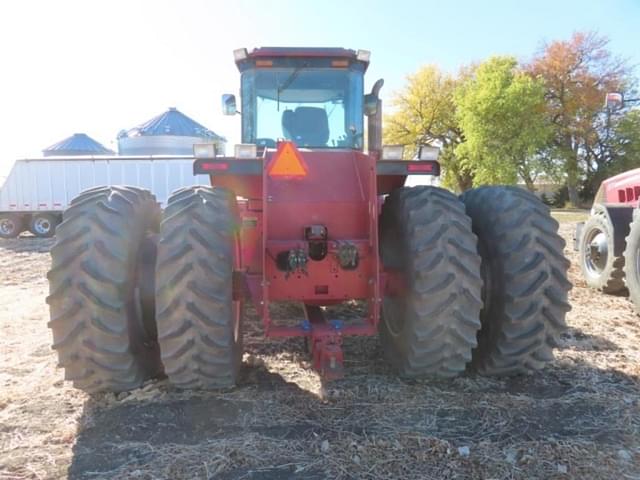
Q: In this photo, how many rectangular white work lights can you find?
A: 6